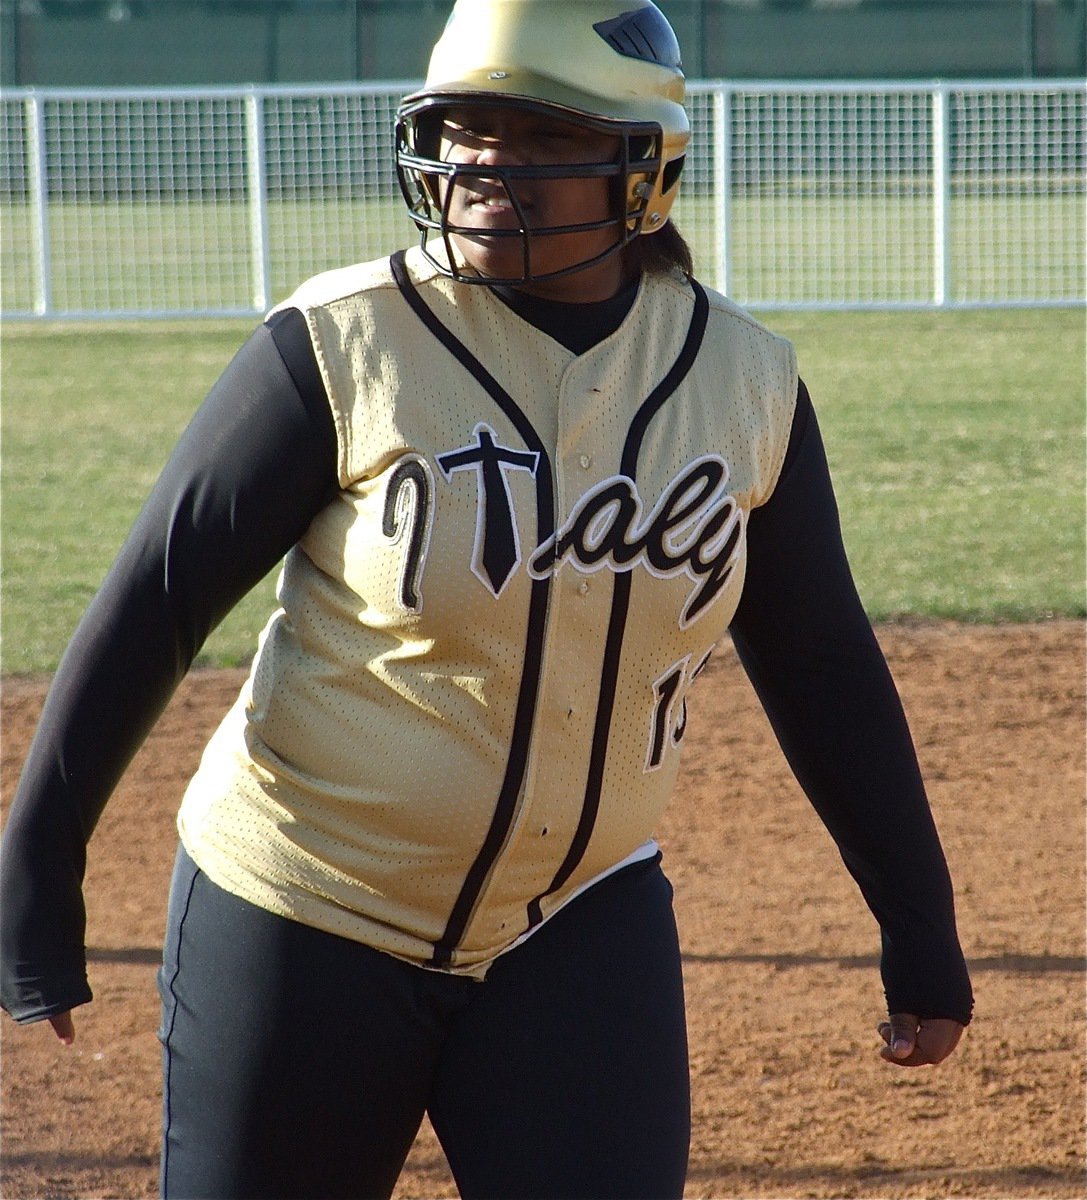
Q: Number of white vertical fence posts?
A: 4